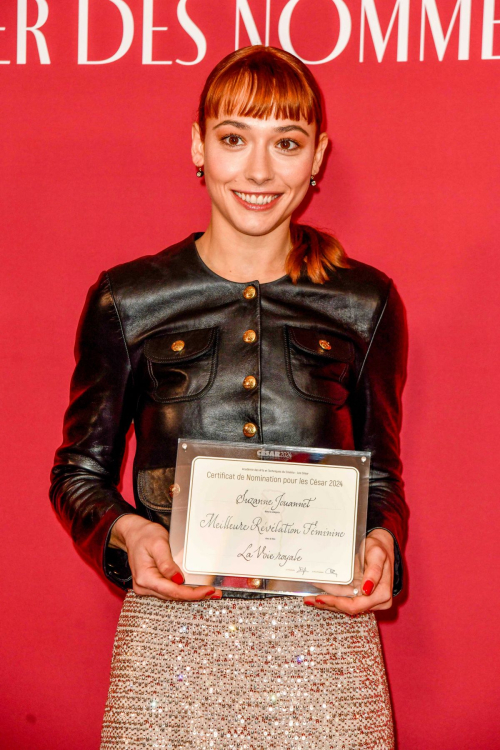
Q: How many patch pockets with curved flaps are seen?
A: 3